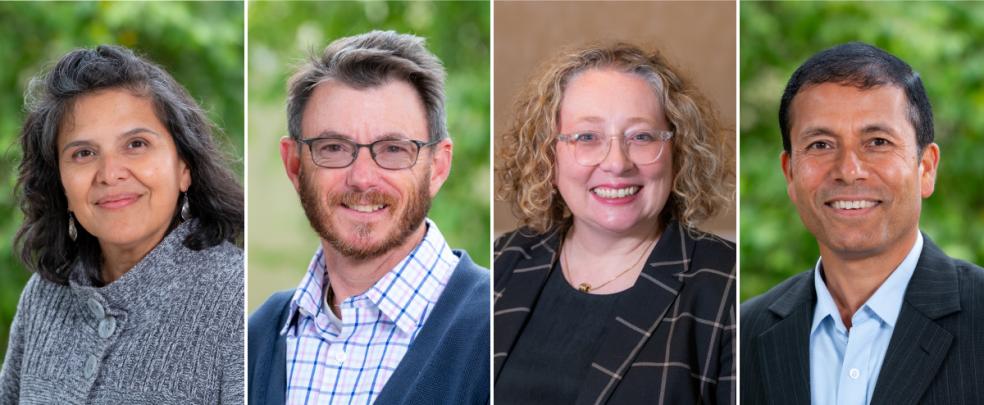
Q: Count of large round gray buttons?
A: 3